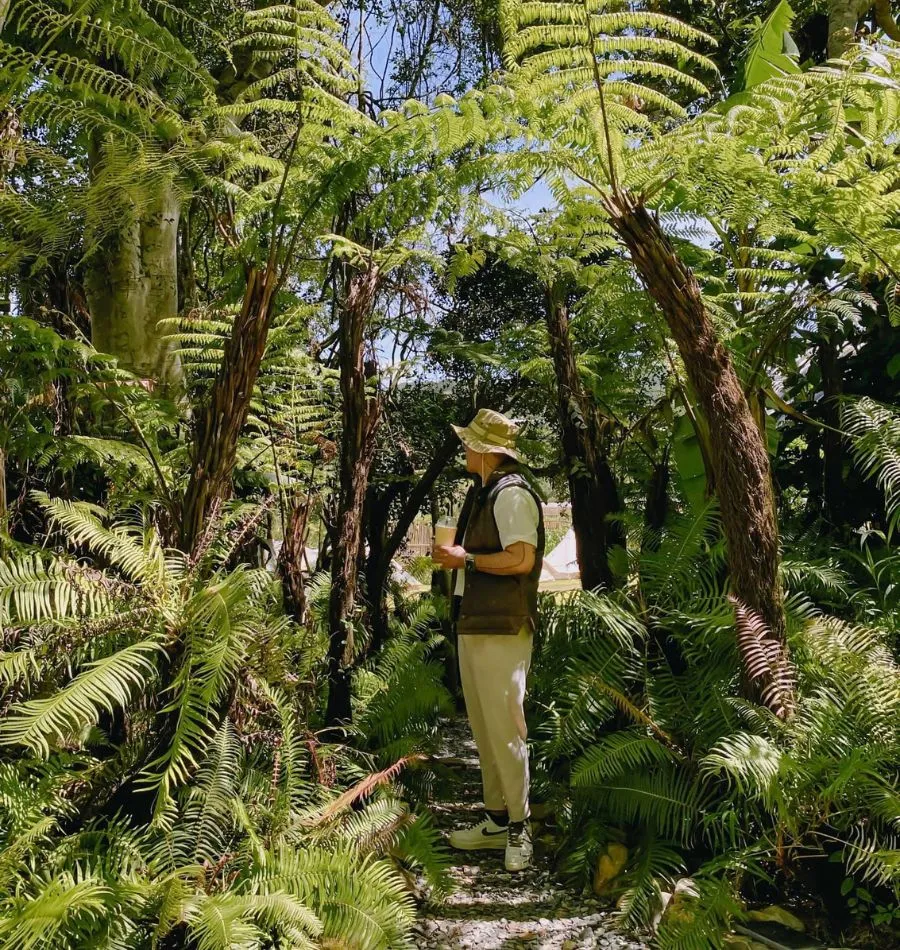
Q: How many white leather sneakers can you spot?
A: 2